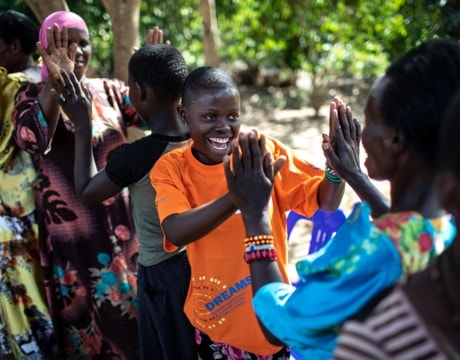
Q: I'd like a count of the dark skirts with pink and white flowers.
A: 1